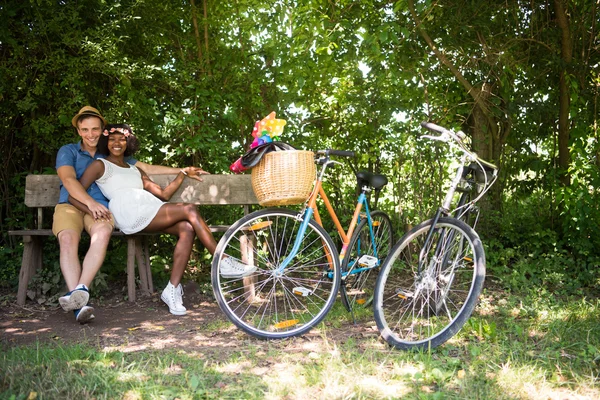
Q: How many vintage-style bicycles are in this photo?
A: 2